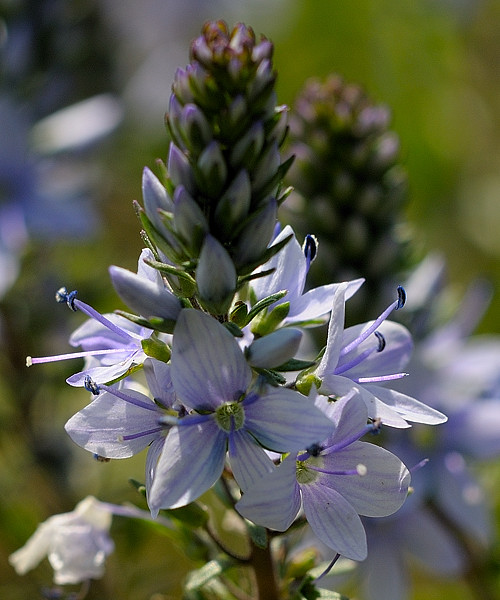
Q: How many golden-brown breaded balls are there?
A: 0